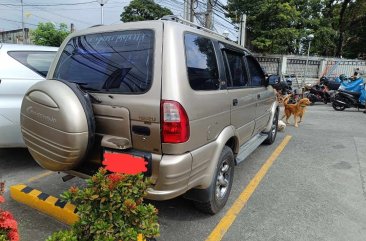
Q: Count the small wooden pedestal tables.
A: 0